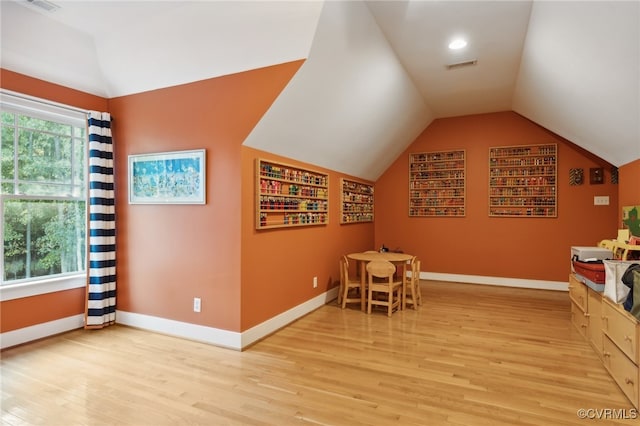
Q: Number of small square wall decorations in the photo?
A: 3